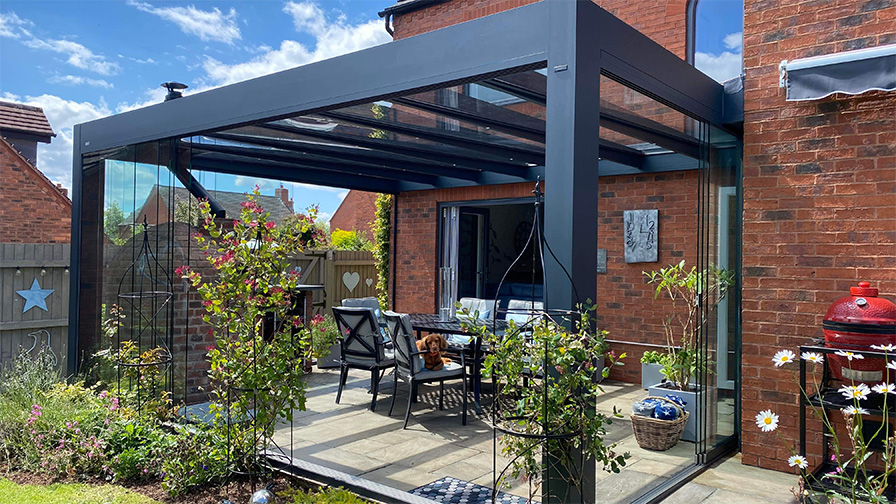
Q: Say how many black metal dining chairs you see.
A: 5